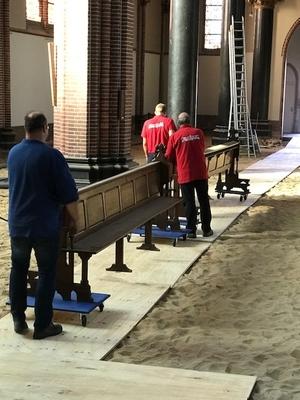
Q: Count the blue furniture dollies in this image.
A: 2